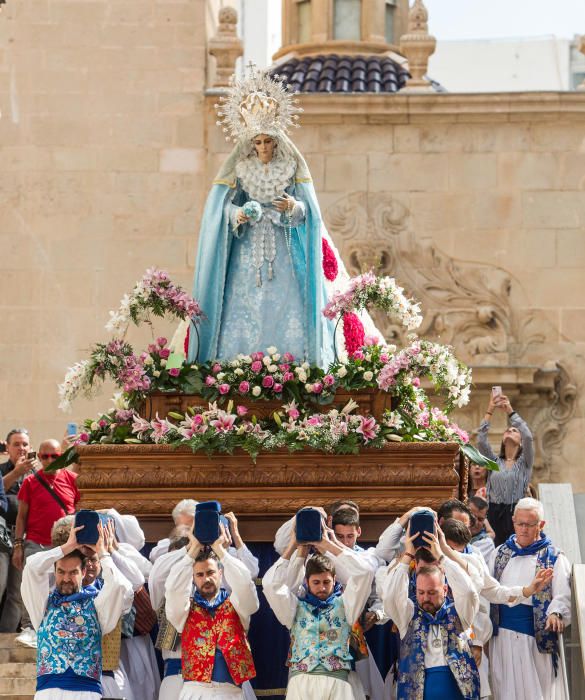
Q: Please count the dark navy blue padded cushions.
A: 4